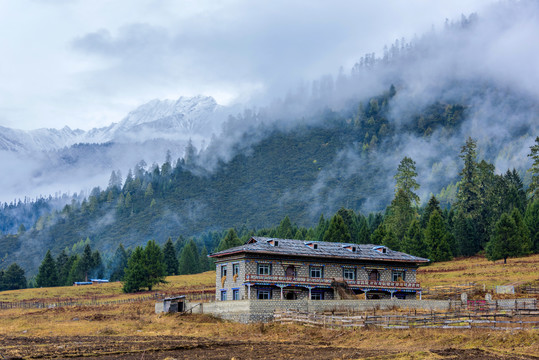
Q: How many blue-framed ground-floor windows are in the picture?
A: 5